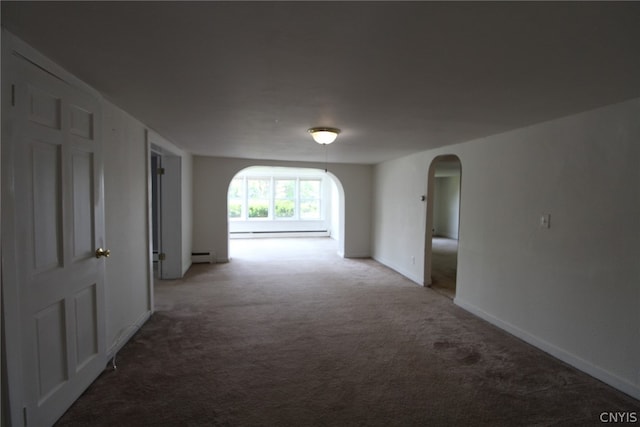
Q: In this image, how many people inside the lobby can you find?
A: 0